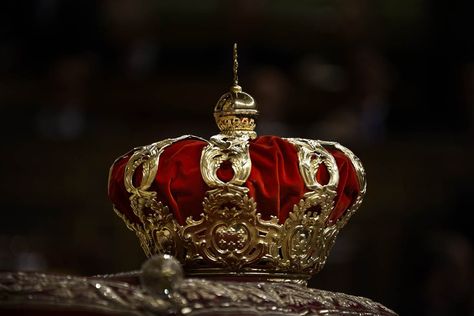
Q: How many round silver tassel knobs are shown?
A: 1